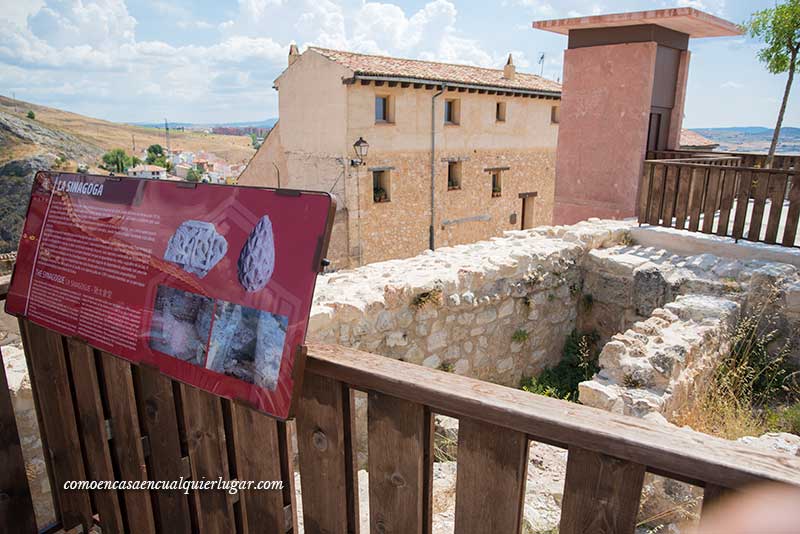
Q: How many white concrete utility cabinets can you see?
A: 0